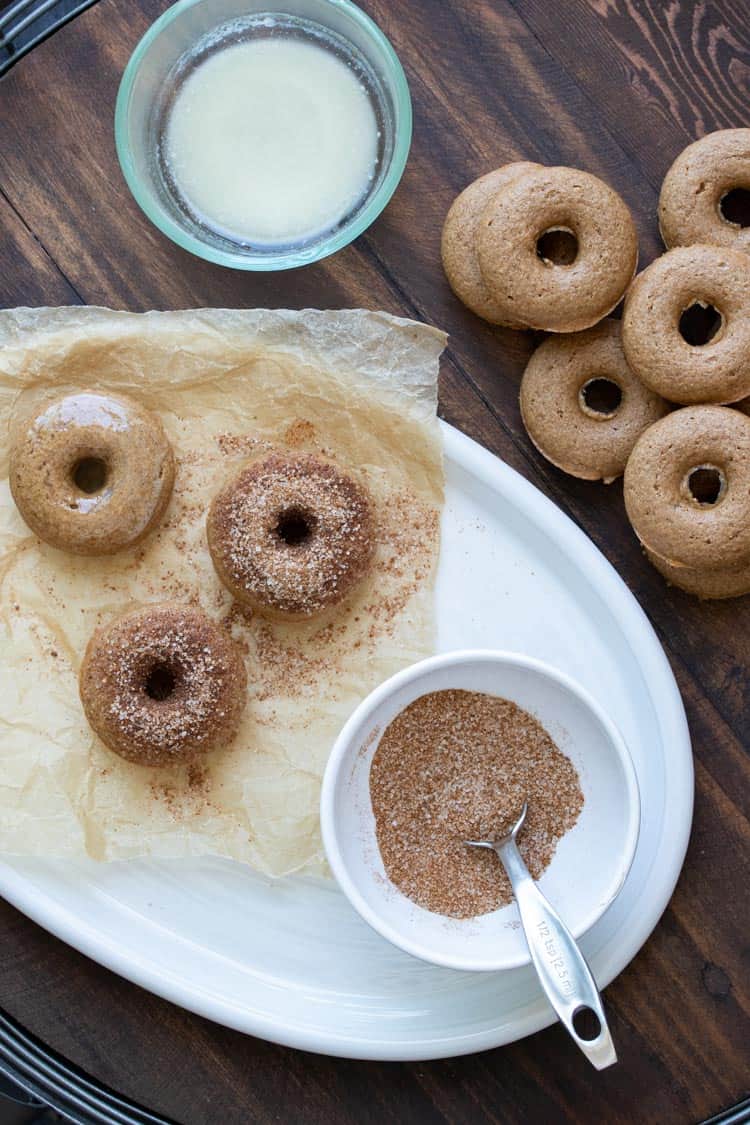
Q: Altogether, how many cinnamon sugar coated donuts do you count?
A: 2